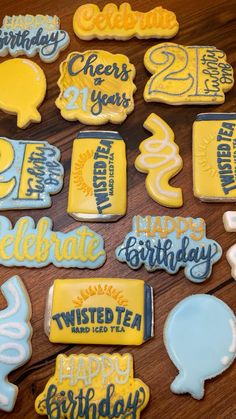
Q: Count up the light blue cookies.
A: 6